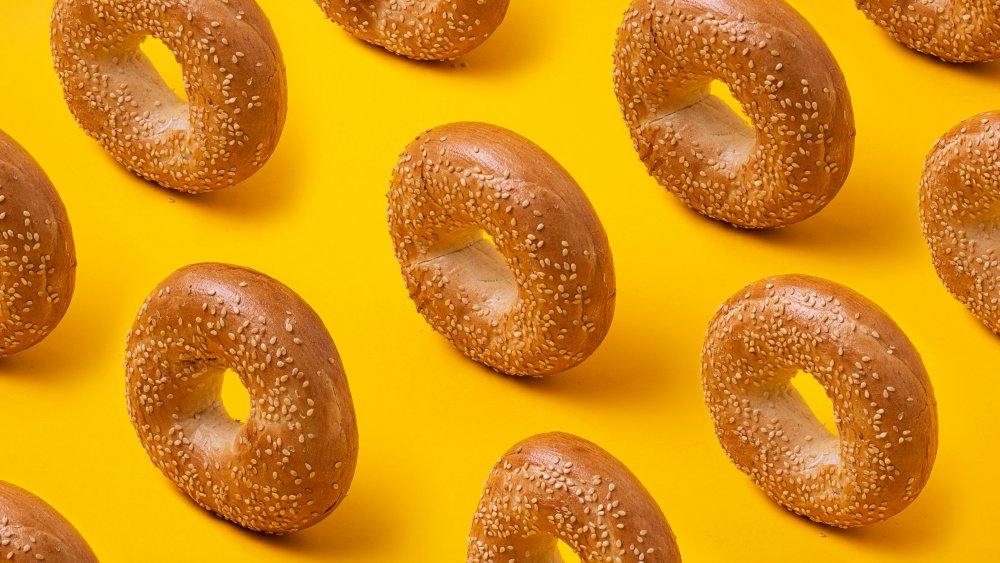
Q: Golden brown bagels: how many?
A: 11